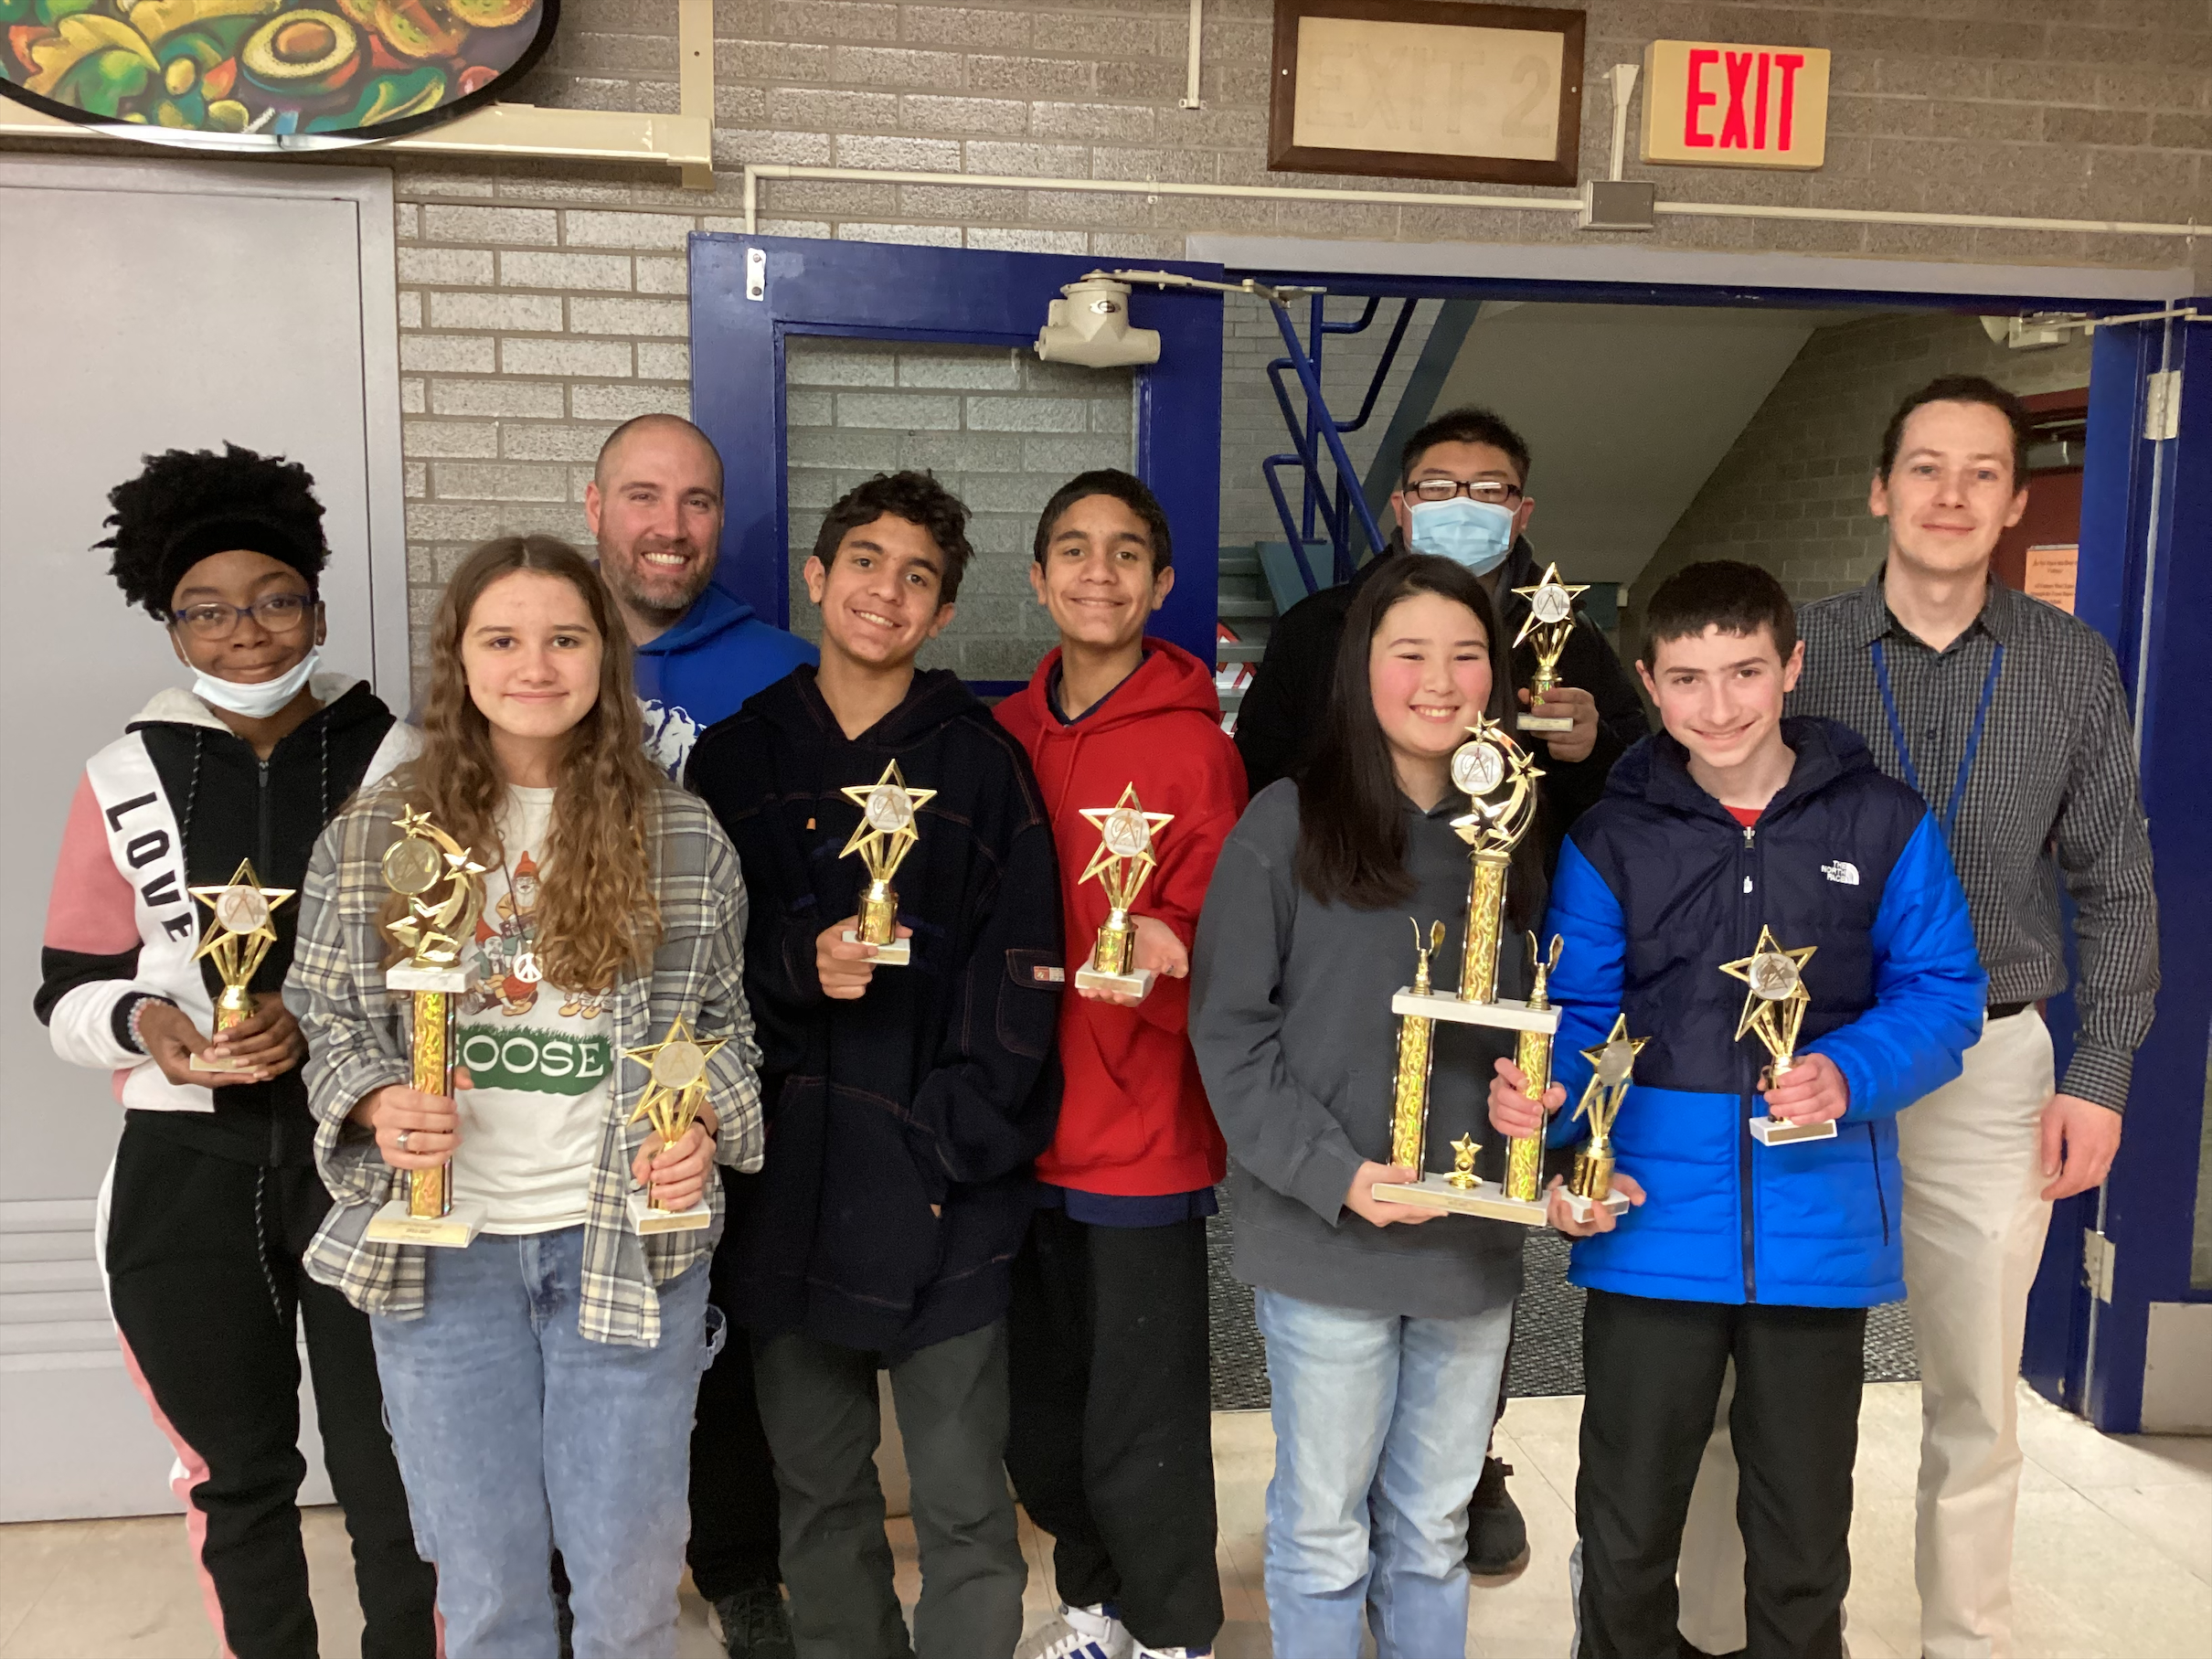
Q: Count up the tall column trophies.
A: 2